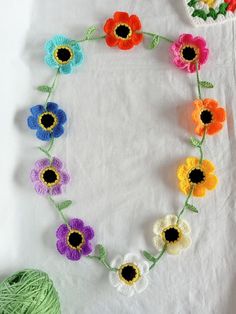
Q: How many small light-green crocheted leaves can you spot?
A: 10